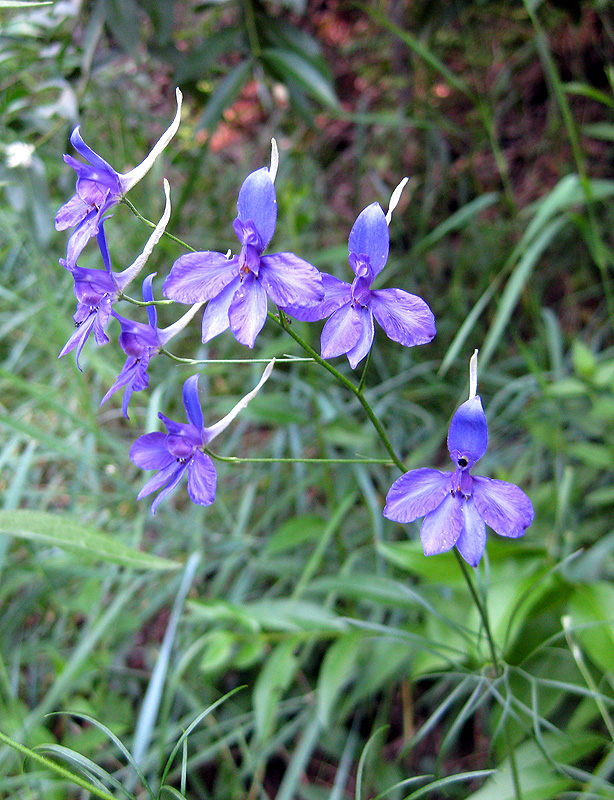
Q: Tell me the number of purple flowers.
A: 7